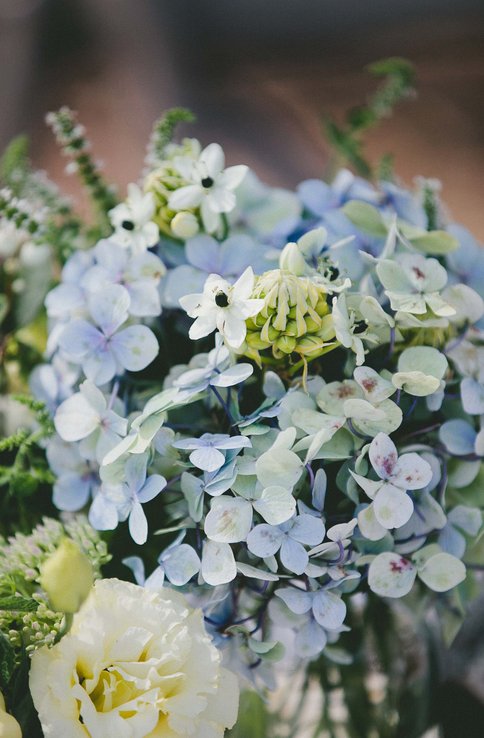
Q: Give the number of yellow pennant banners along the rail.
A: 0